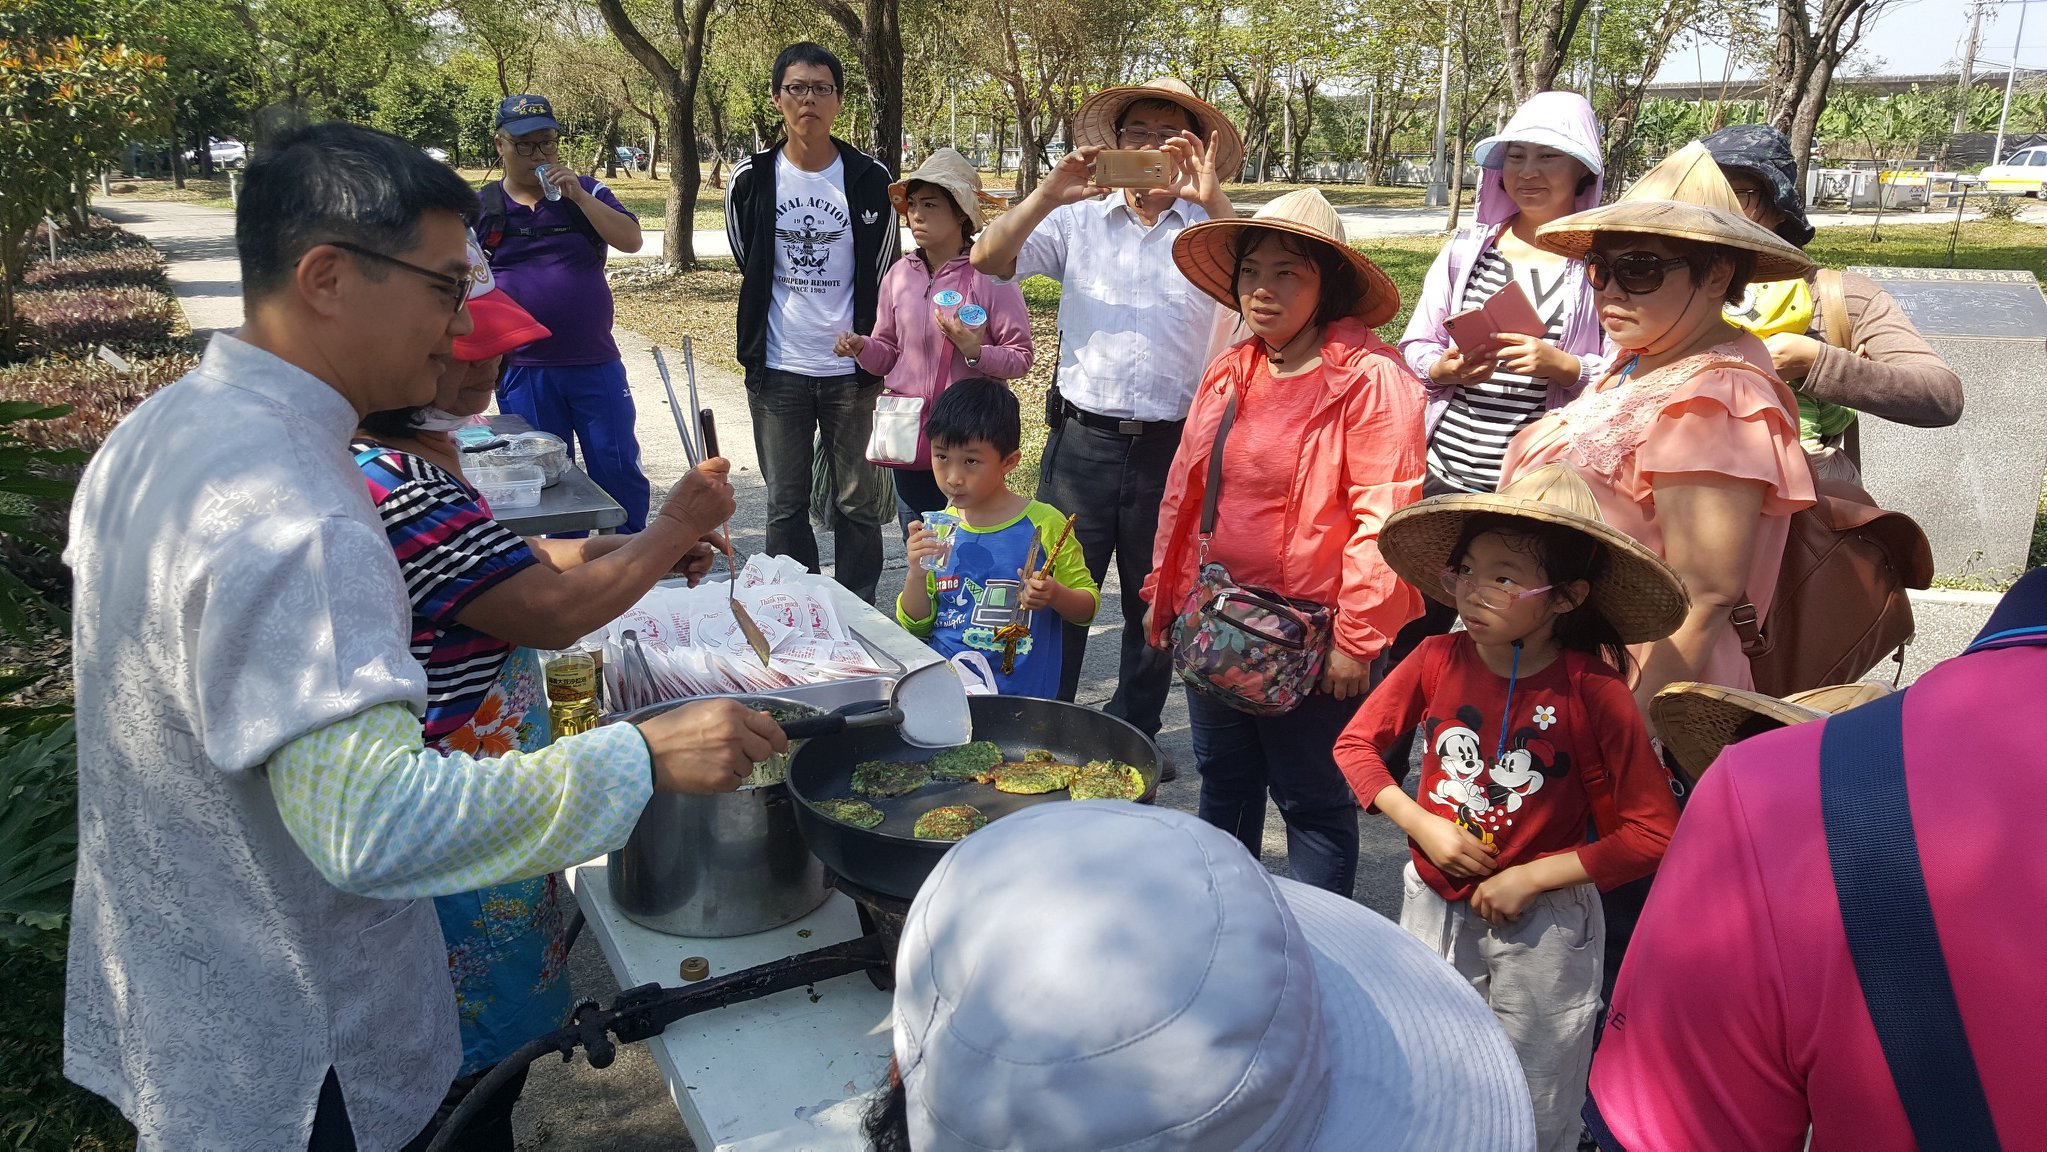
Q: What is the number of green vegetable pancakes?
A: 7